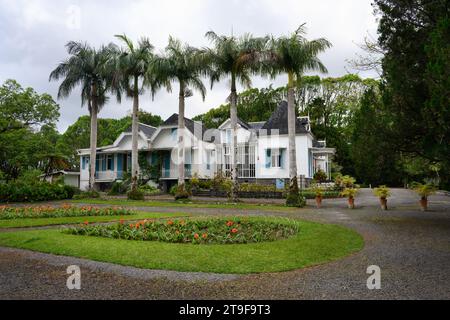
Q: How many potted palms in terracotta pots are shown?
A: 4